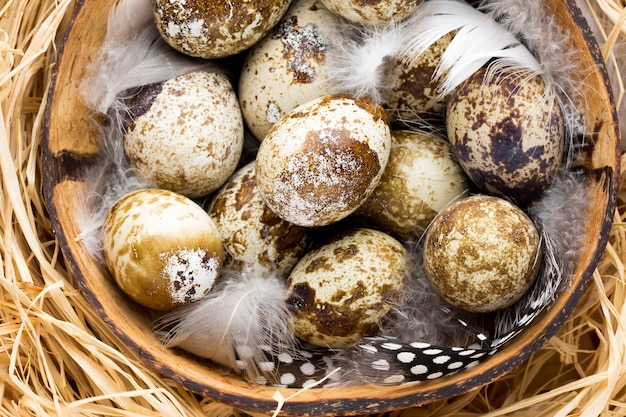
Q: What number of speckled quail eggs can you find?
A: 12